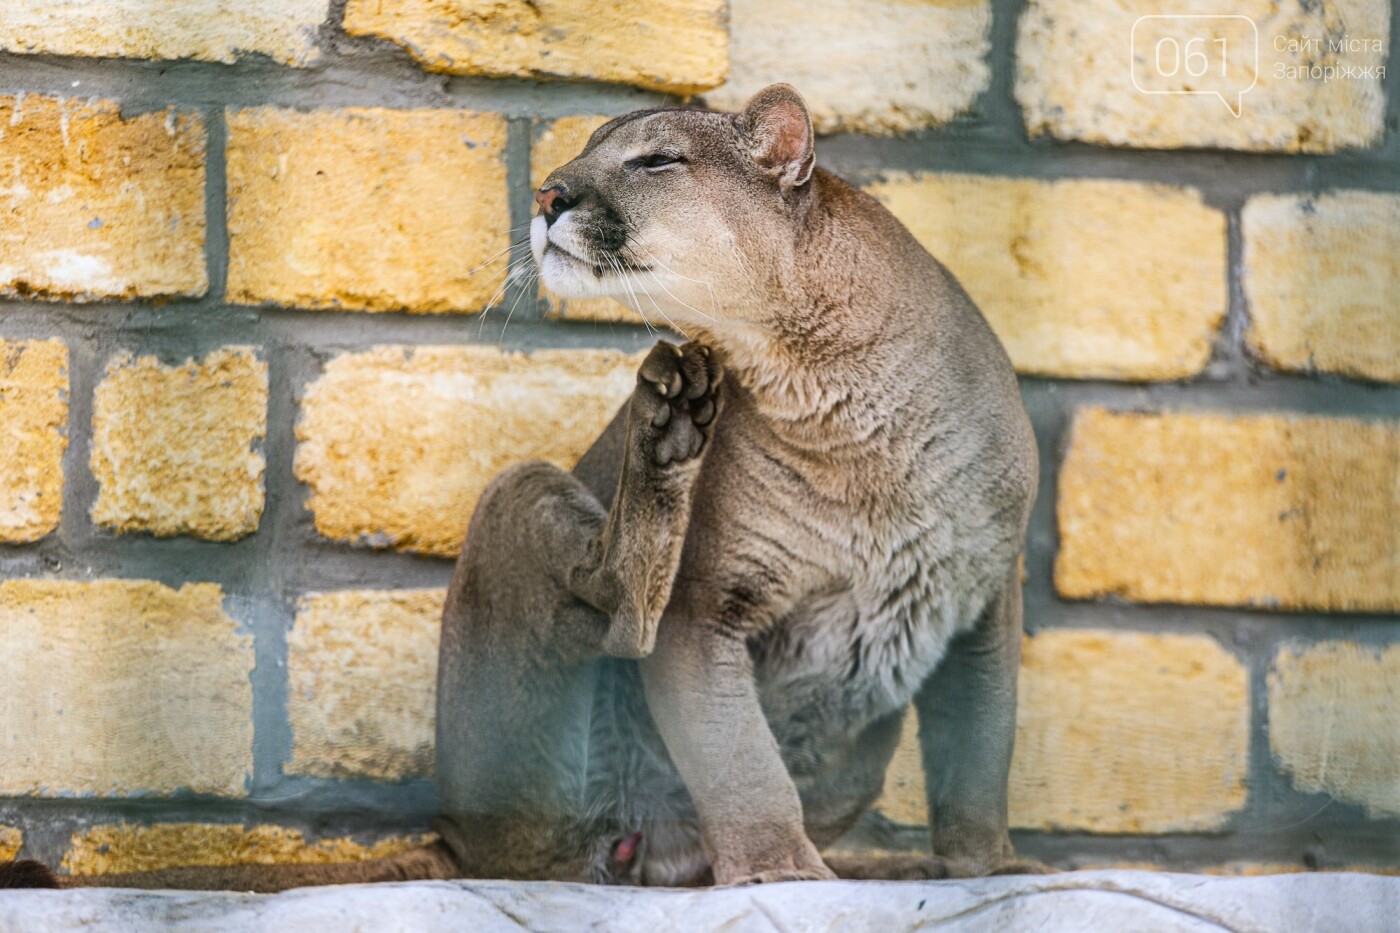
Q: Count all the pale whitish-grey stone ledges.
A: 1